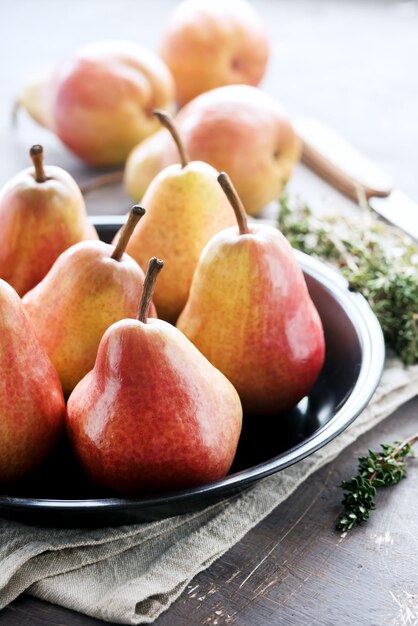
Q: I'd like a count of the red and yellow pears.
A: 9